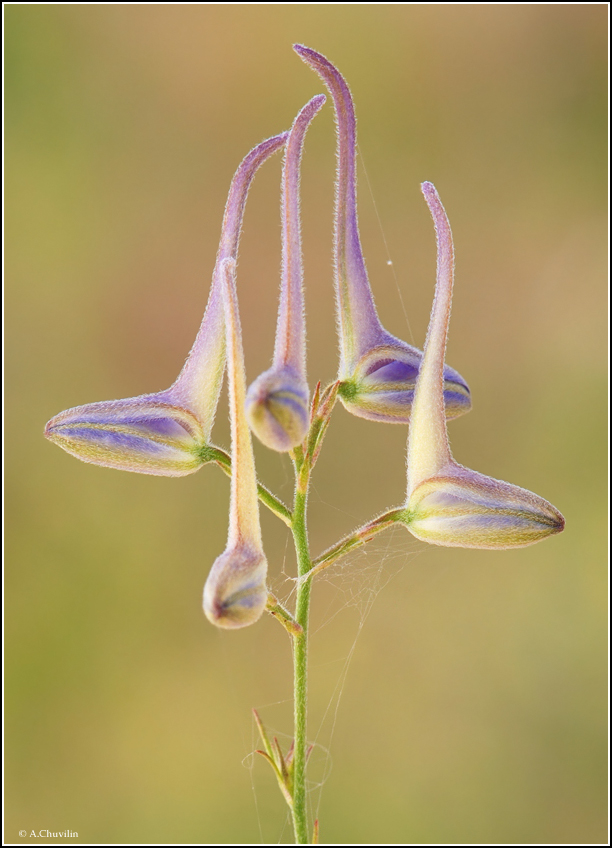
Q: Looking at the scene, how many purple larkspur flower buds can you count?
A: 5